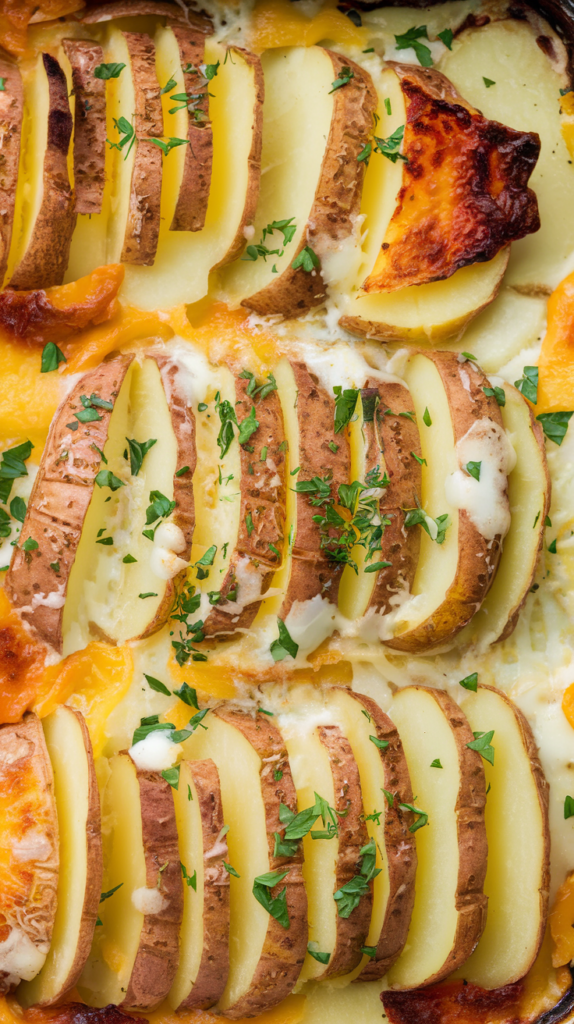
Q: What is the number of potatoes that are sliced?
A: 3